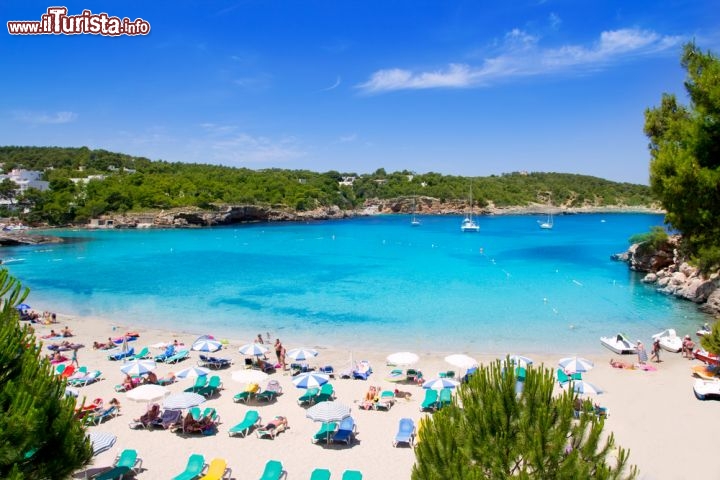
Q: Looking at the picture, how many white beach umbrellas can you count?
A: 4